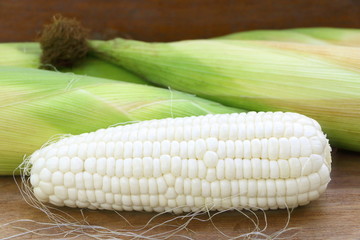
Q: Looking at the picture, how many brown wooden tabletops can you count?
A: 1